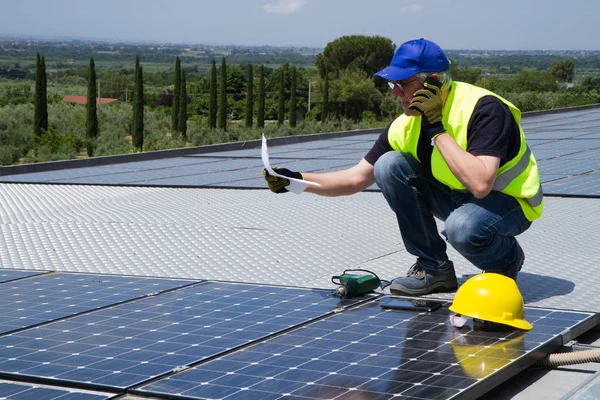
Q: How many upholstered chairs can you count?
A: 0